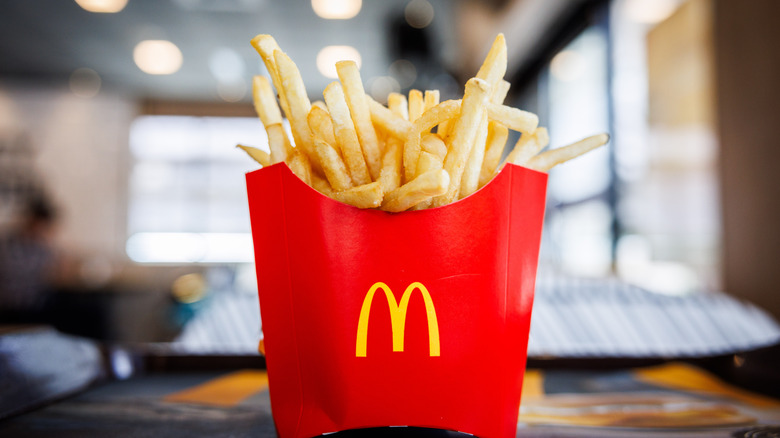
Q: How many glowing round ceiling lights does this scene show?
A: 4